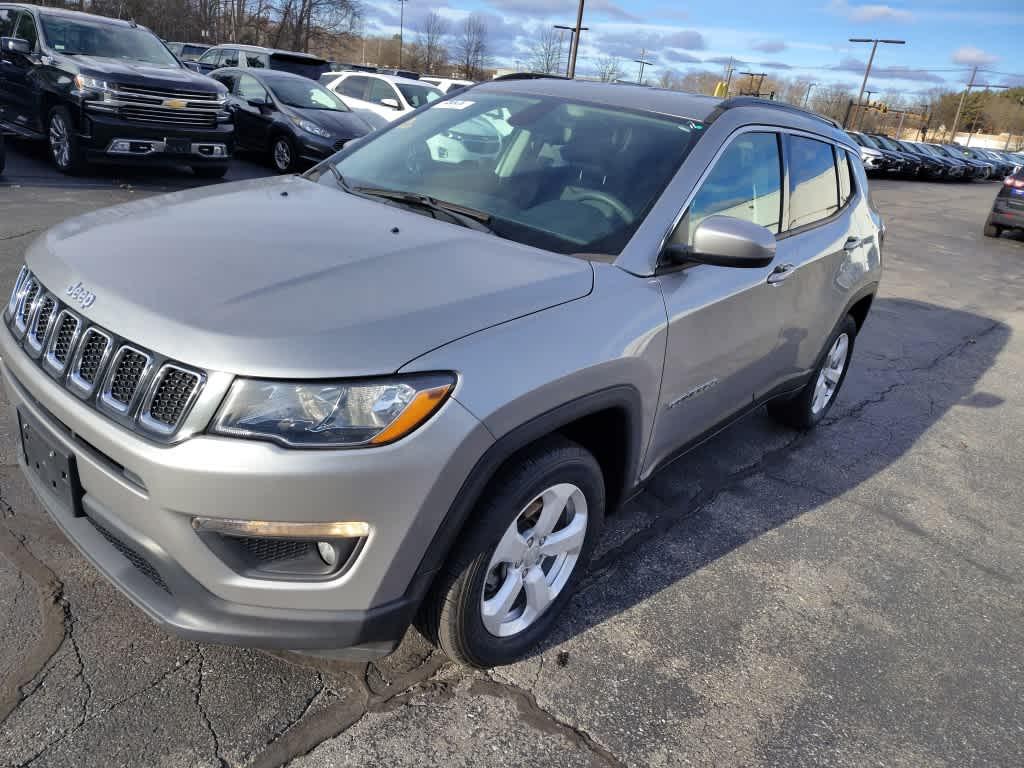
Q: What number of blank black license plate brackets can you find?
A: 2